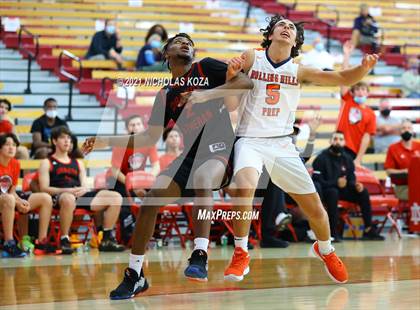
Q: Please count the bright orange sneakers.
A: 2